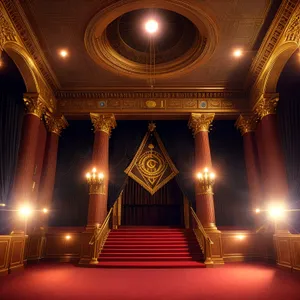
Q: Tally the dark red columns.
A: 6